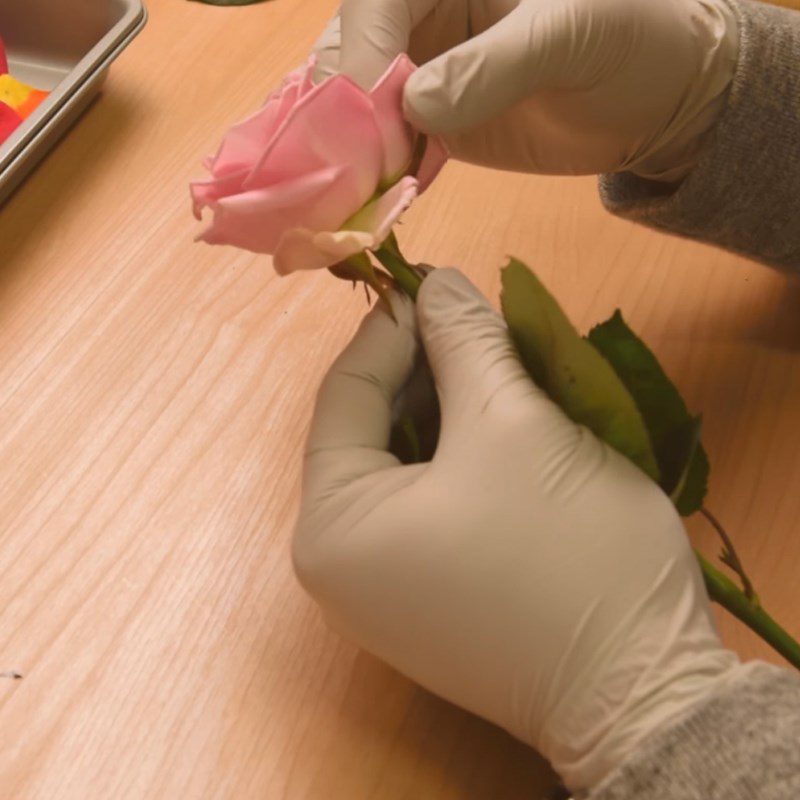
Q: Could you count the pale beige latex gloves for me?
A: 2